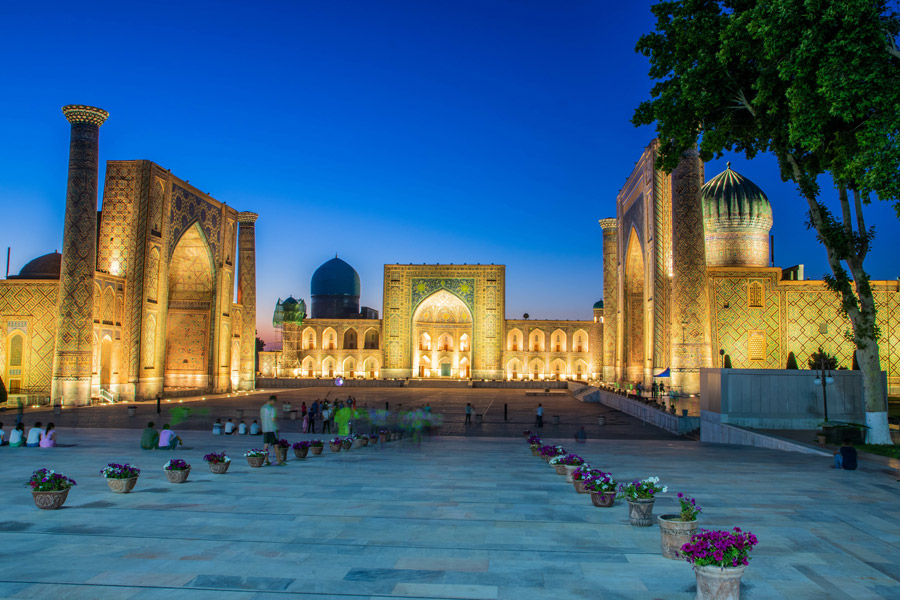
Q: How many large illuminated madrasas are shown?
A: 3